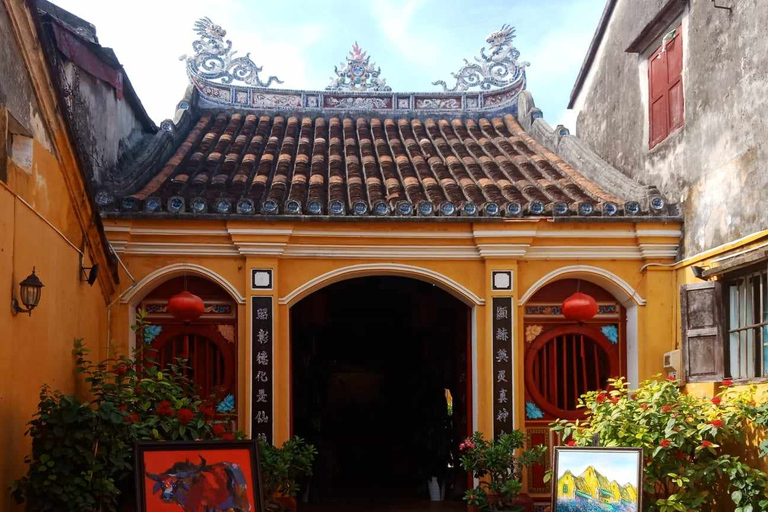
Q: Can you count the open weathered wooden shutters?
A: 1